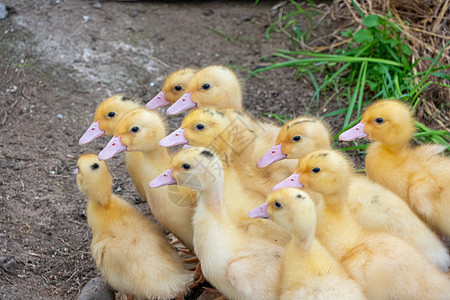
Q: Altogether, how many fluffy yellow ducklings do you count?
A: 11